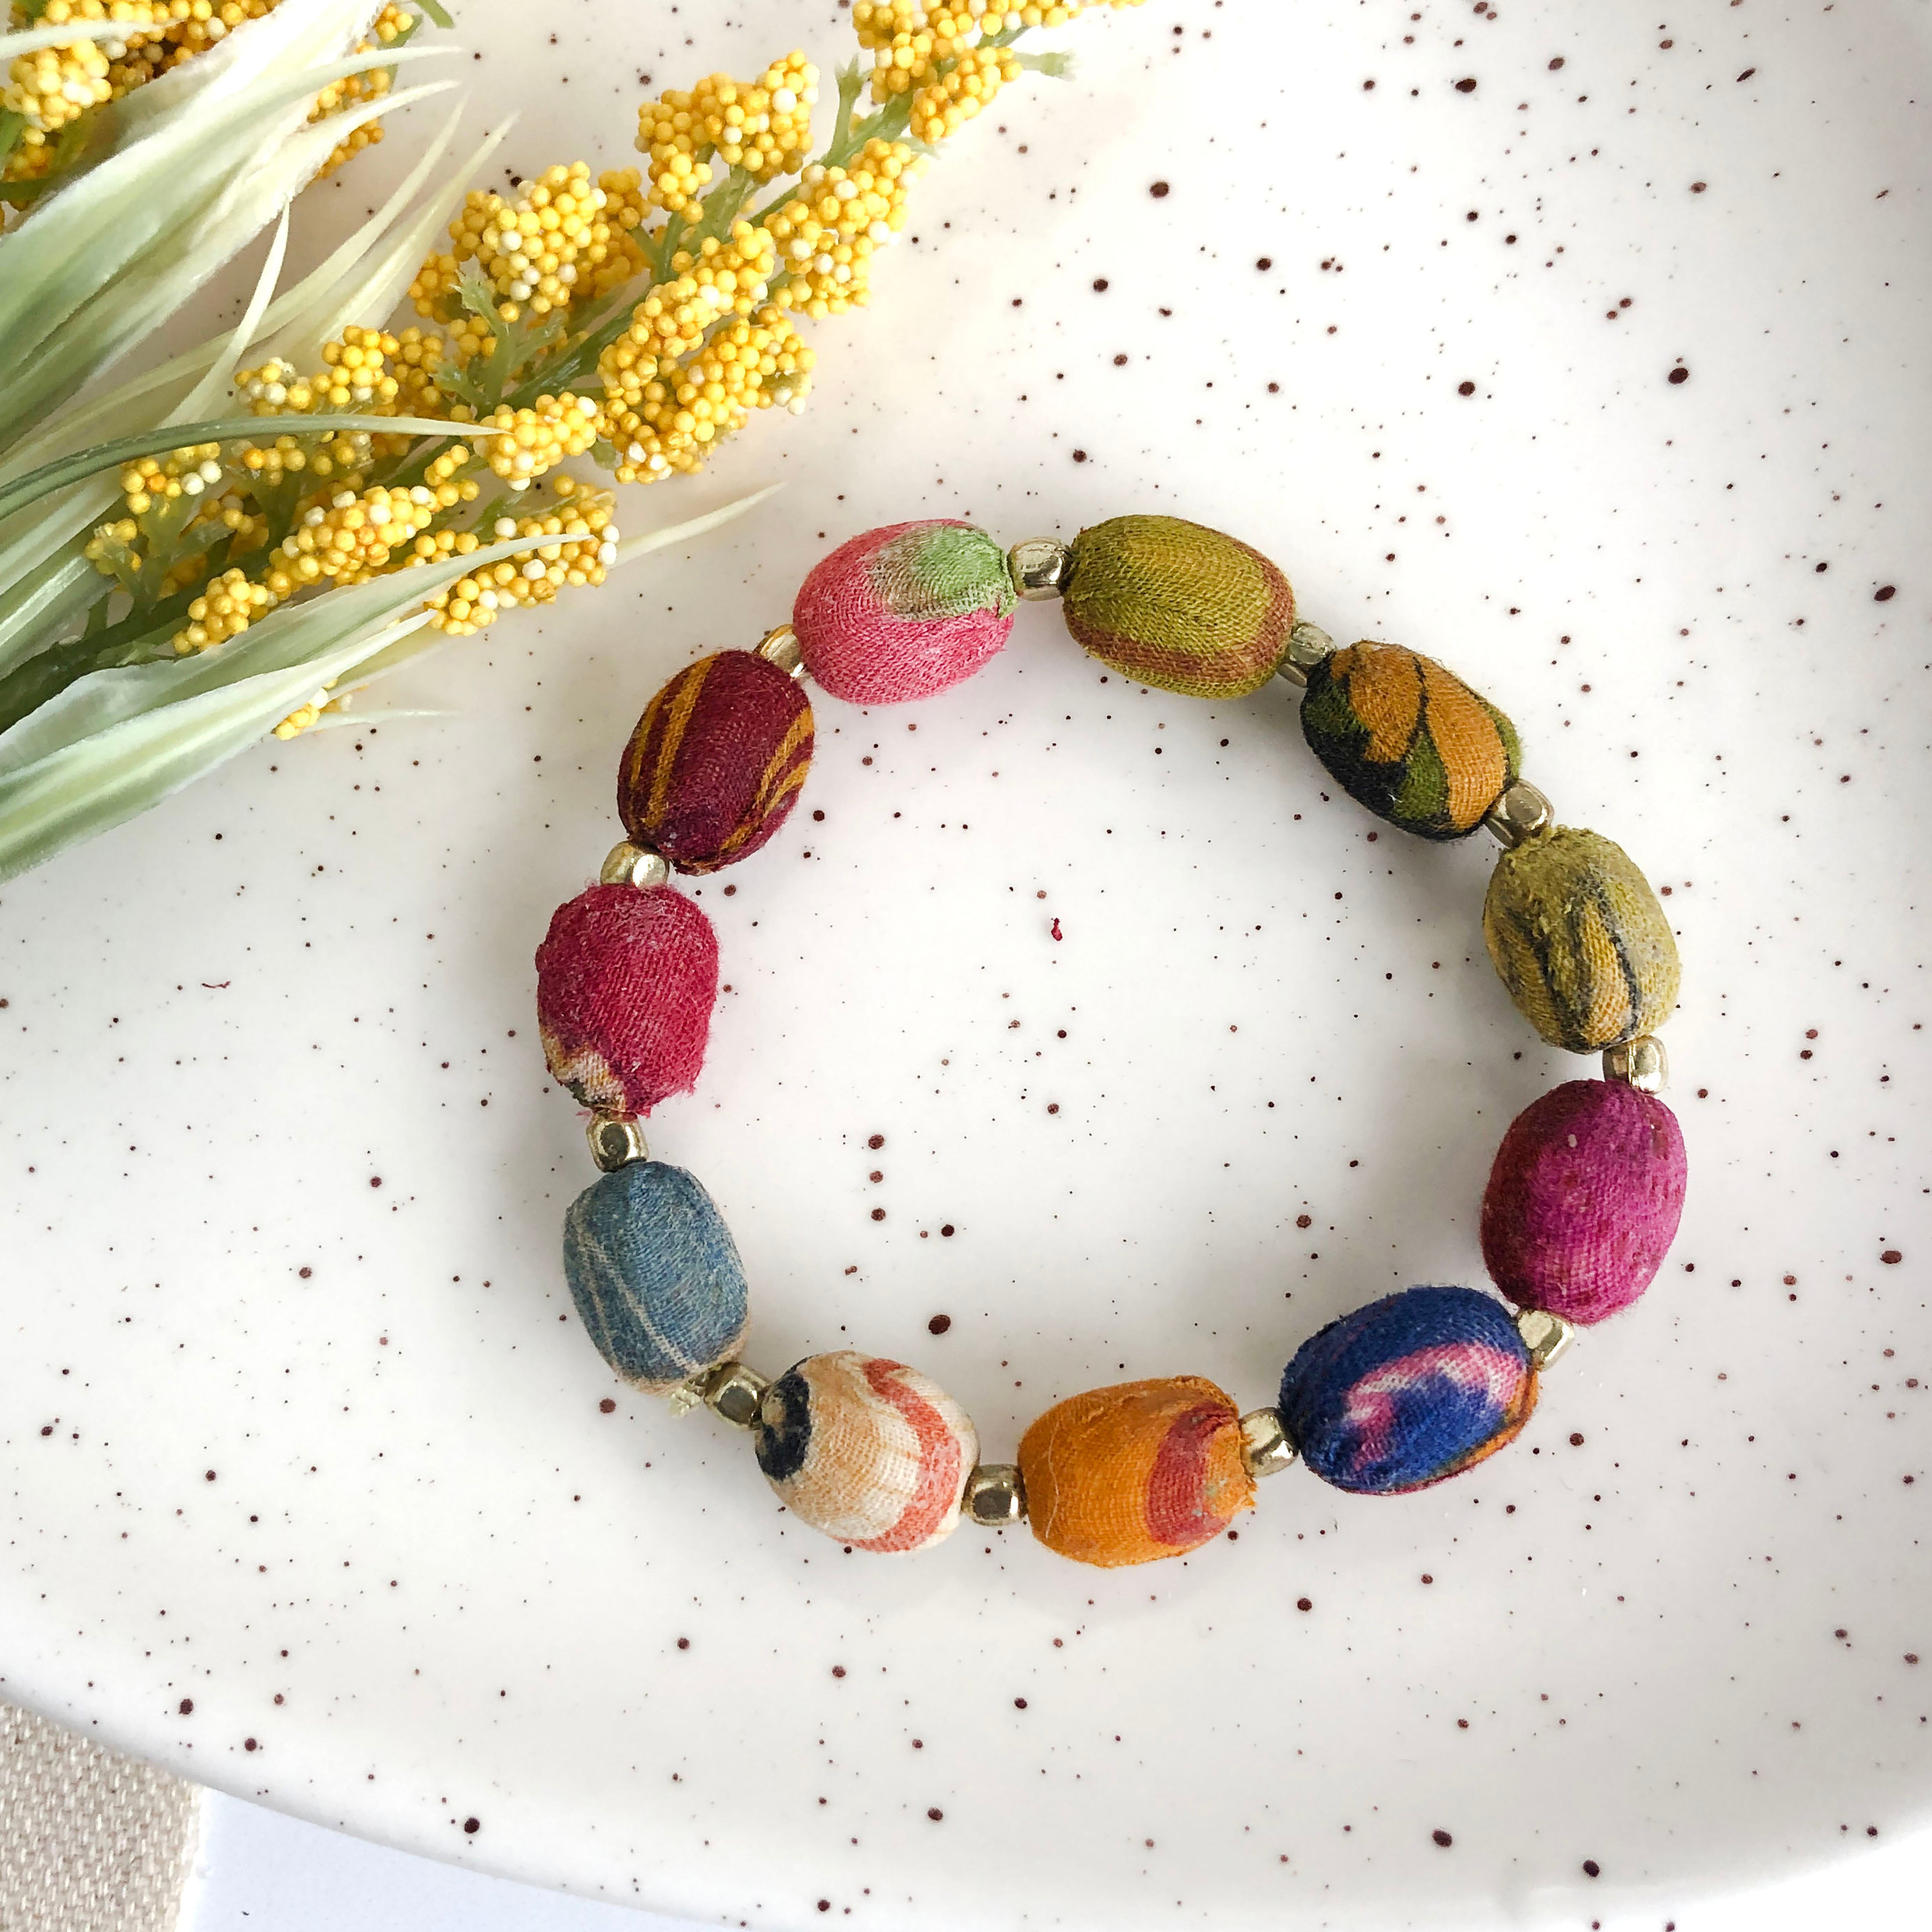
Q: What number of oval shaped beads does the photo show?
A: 11